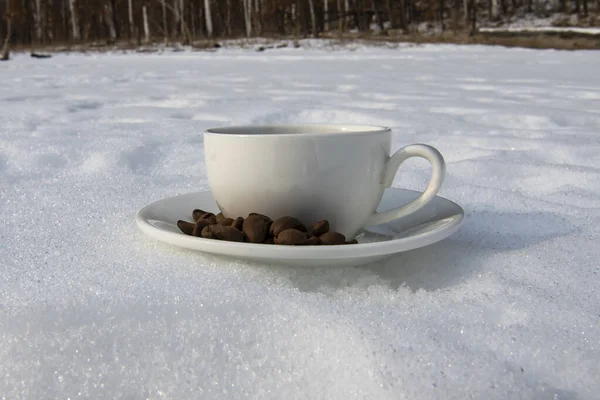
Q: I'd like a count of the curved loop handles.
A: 1